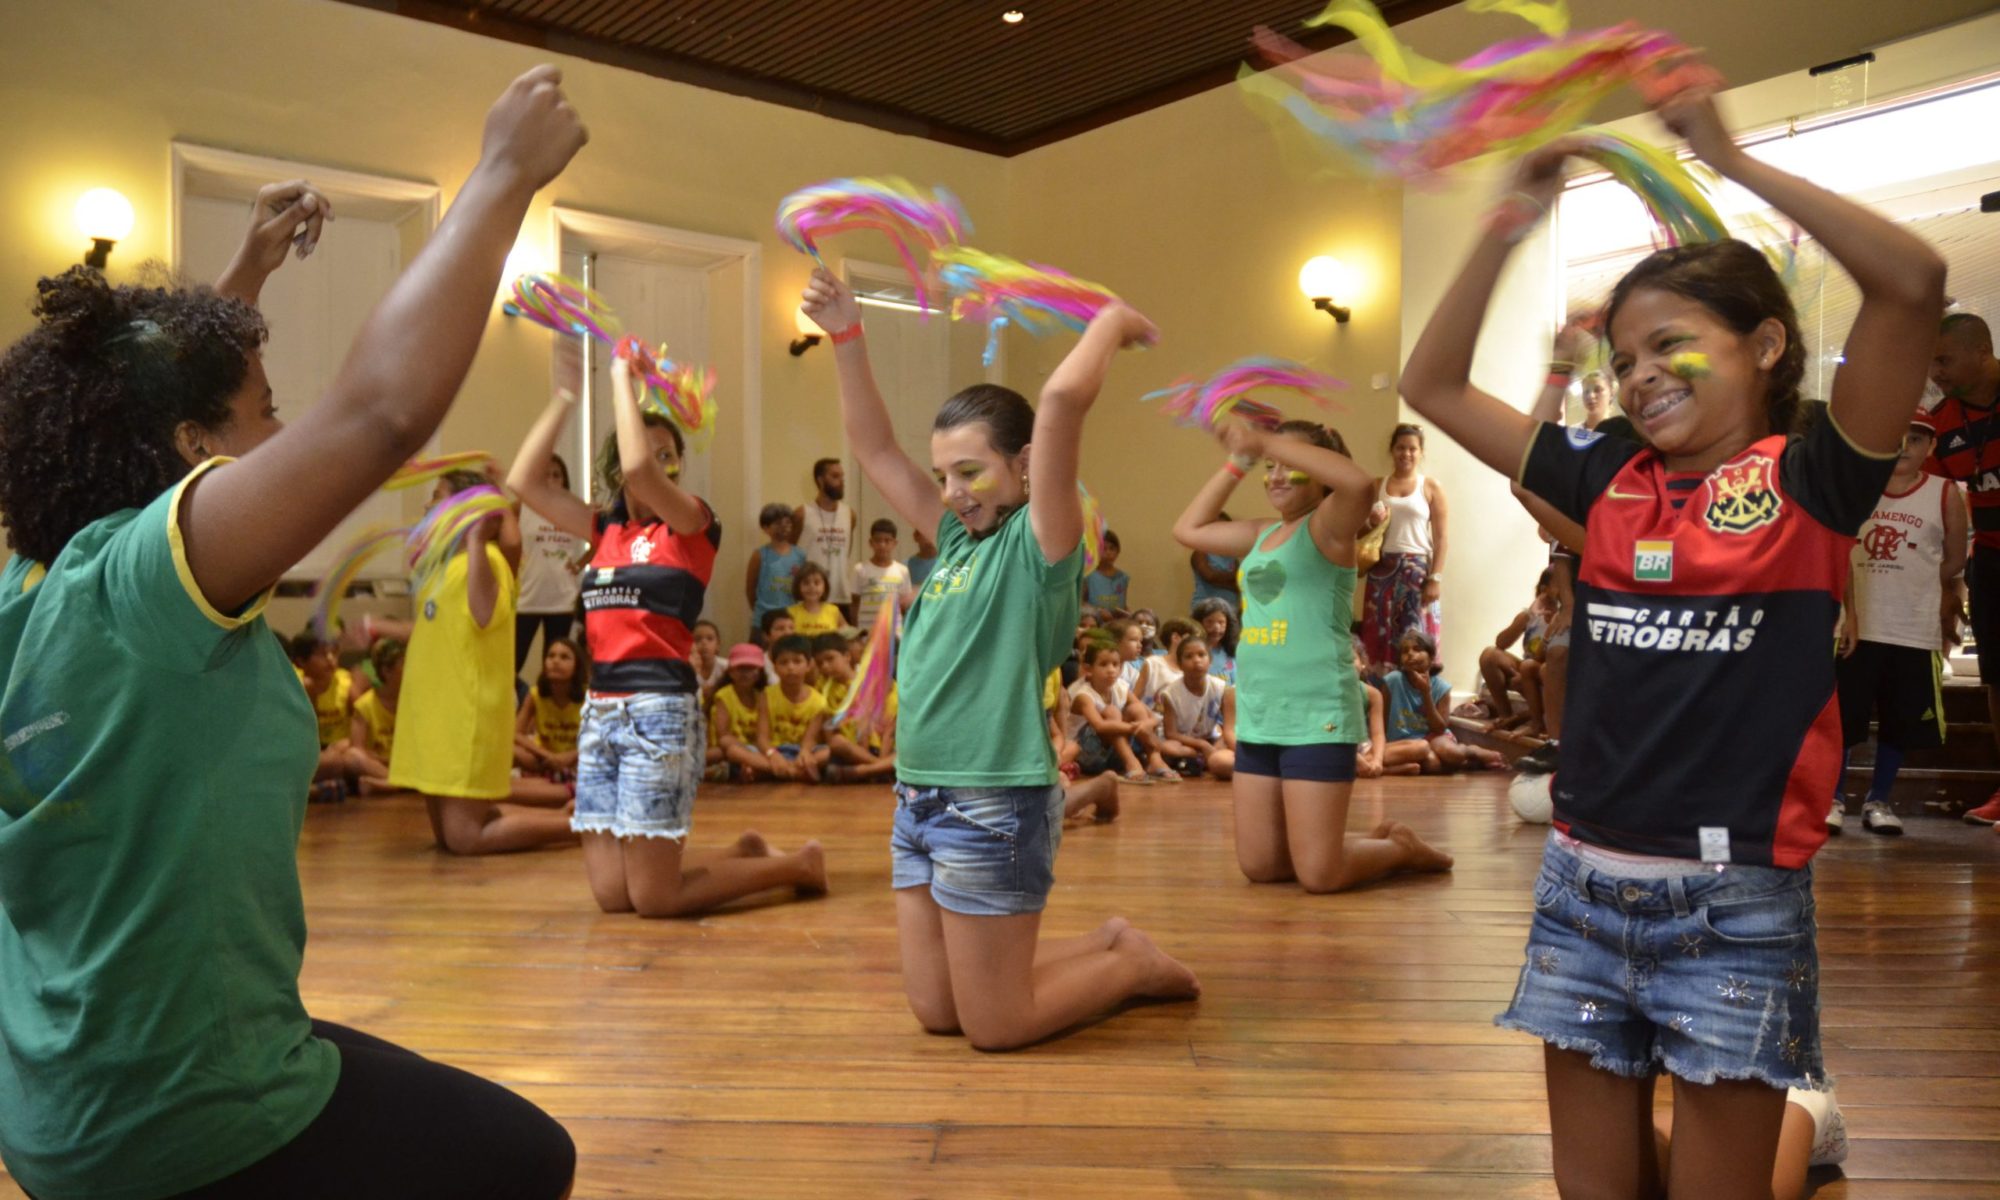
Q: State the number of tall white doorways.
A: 3